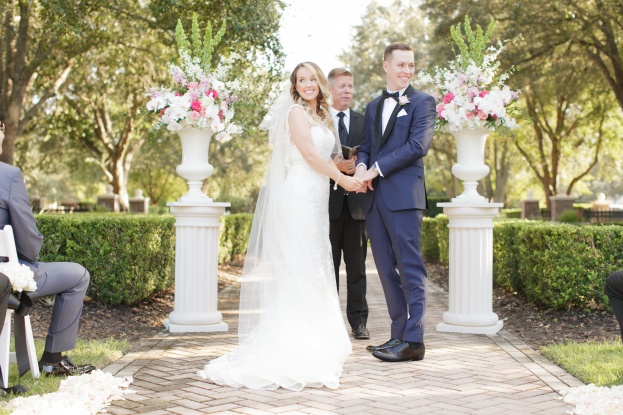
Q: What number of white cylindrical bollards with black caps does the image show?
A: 0